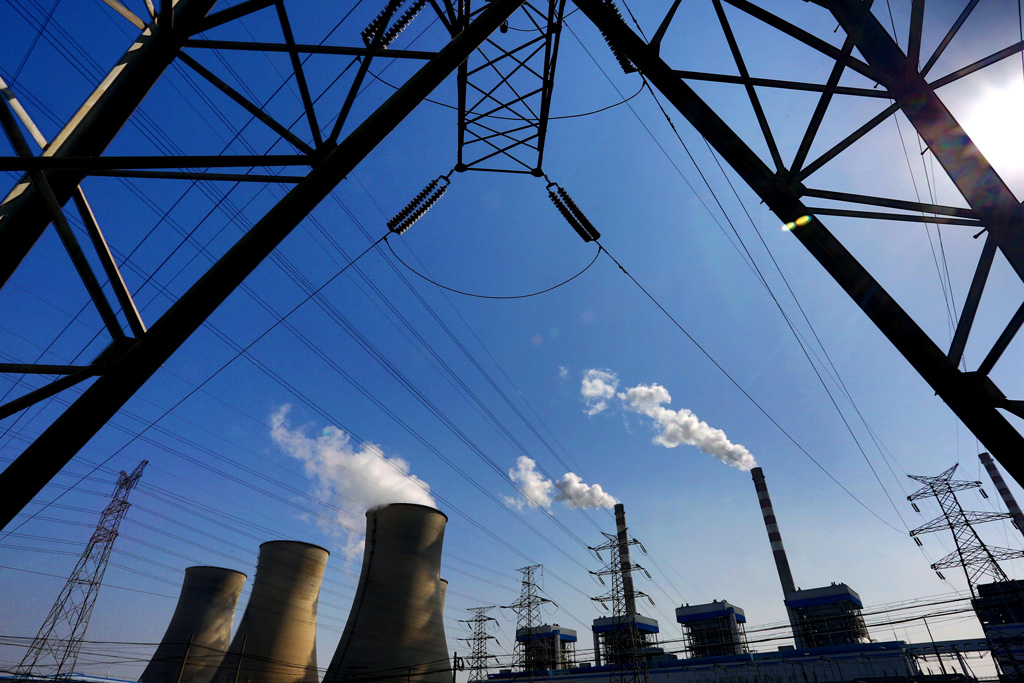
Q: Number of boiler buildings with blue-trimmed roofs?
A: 4